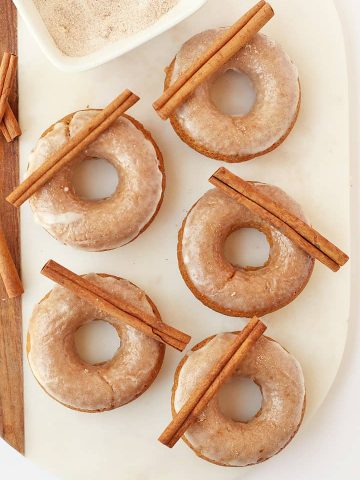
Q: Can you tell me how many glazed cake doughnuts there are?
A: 5